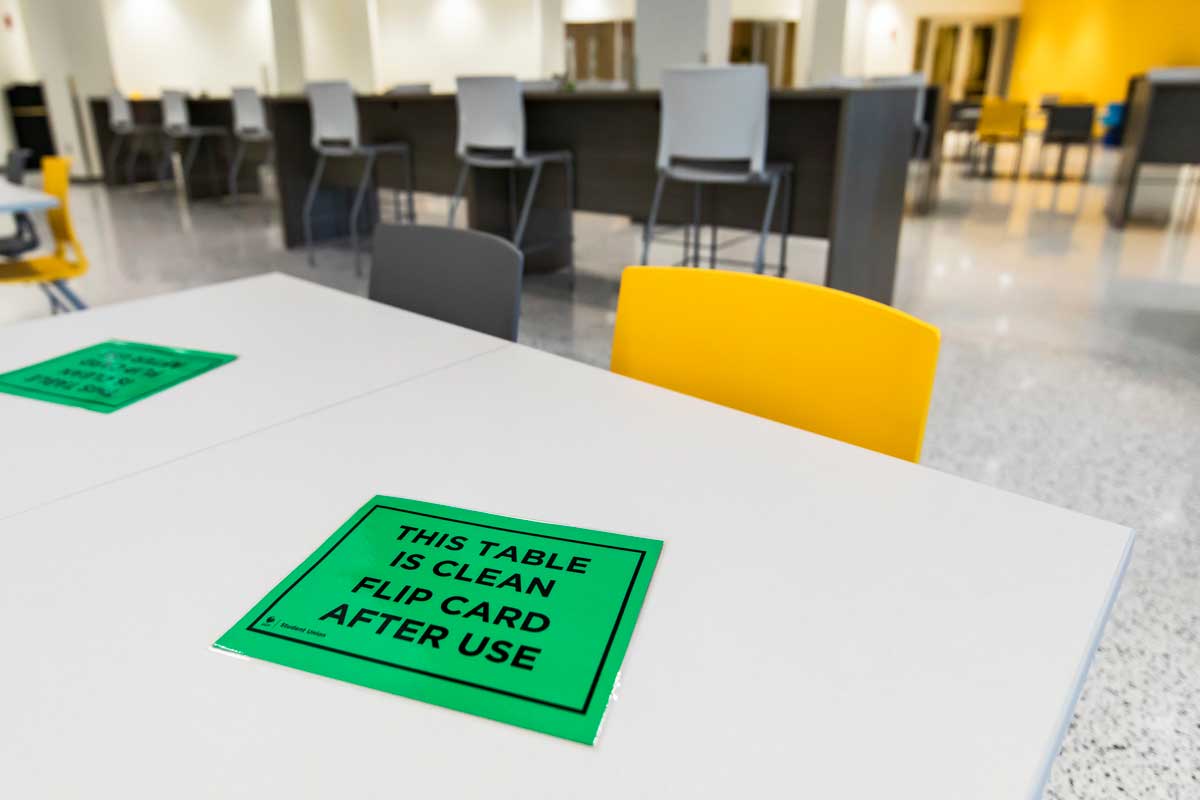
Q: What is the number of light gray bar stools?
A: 6